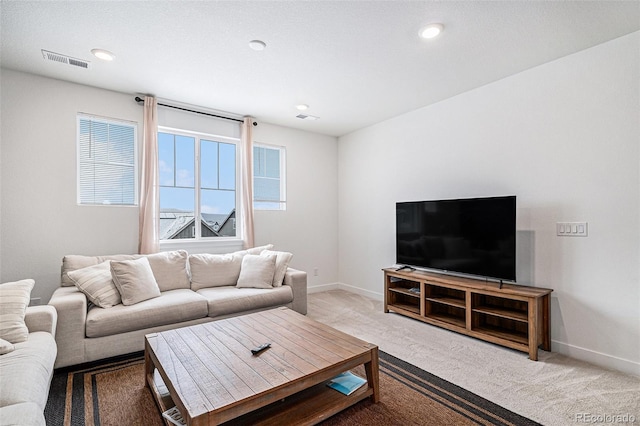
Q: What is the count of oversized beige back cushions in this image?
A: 2